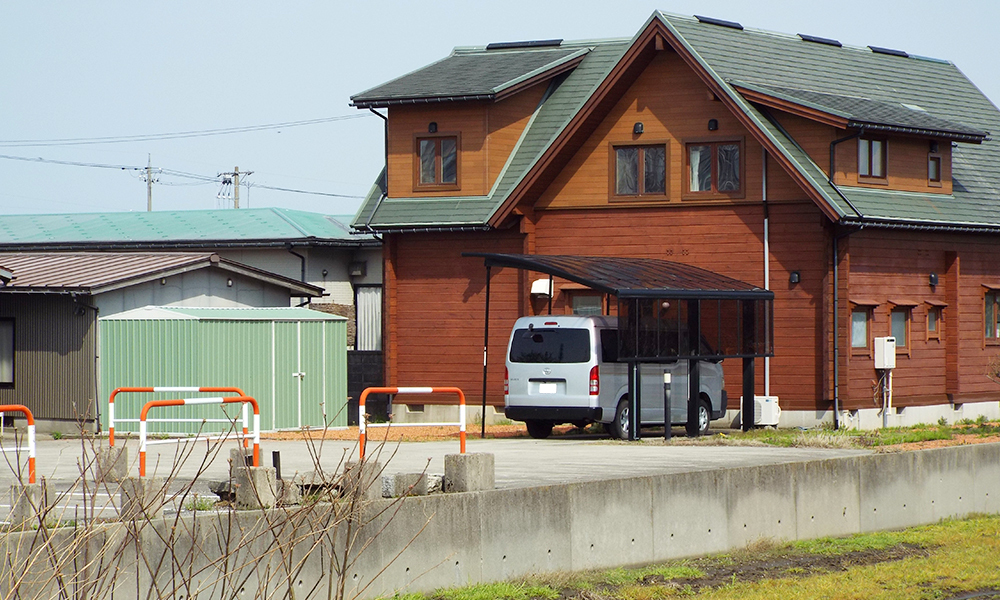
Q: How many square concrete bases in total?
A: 7